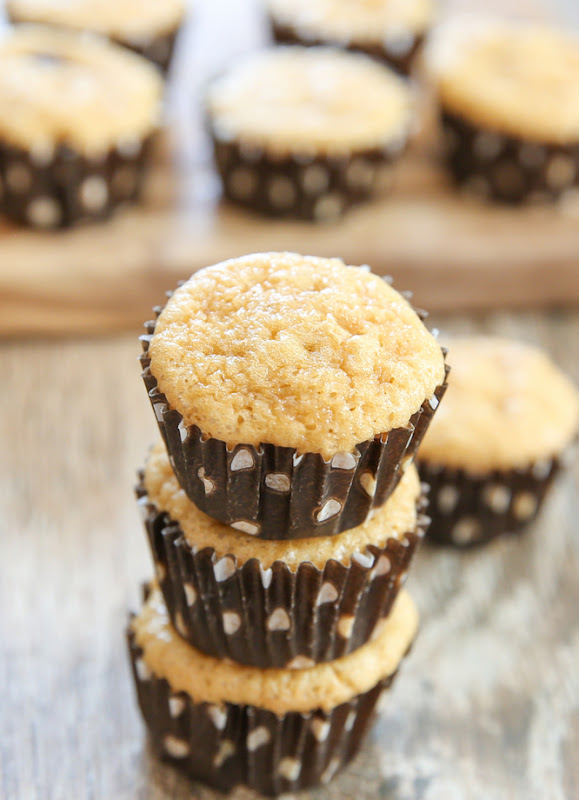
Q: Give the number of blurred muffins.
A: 6